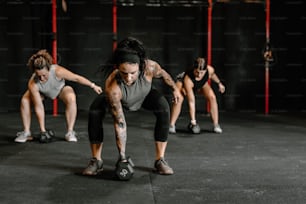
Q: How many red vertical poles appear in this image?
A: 4